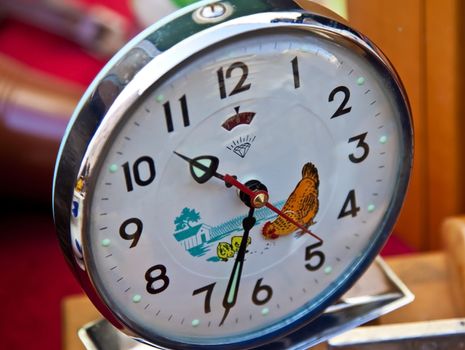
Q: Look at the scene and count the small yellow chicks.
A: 2